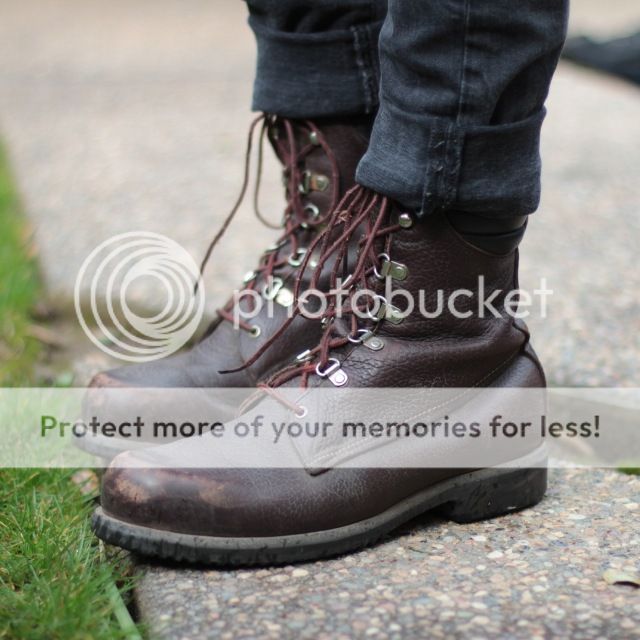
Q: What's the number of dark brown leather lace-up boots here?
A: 2